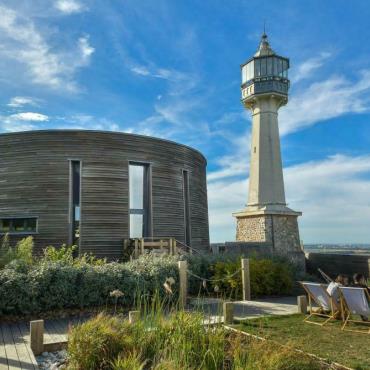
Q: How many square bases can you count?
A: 1